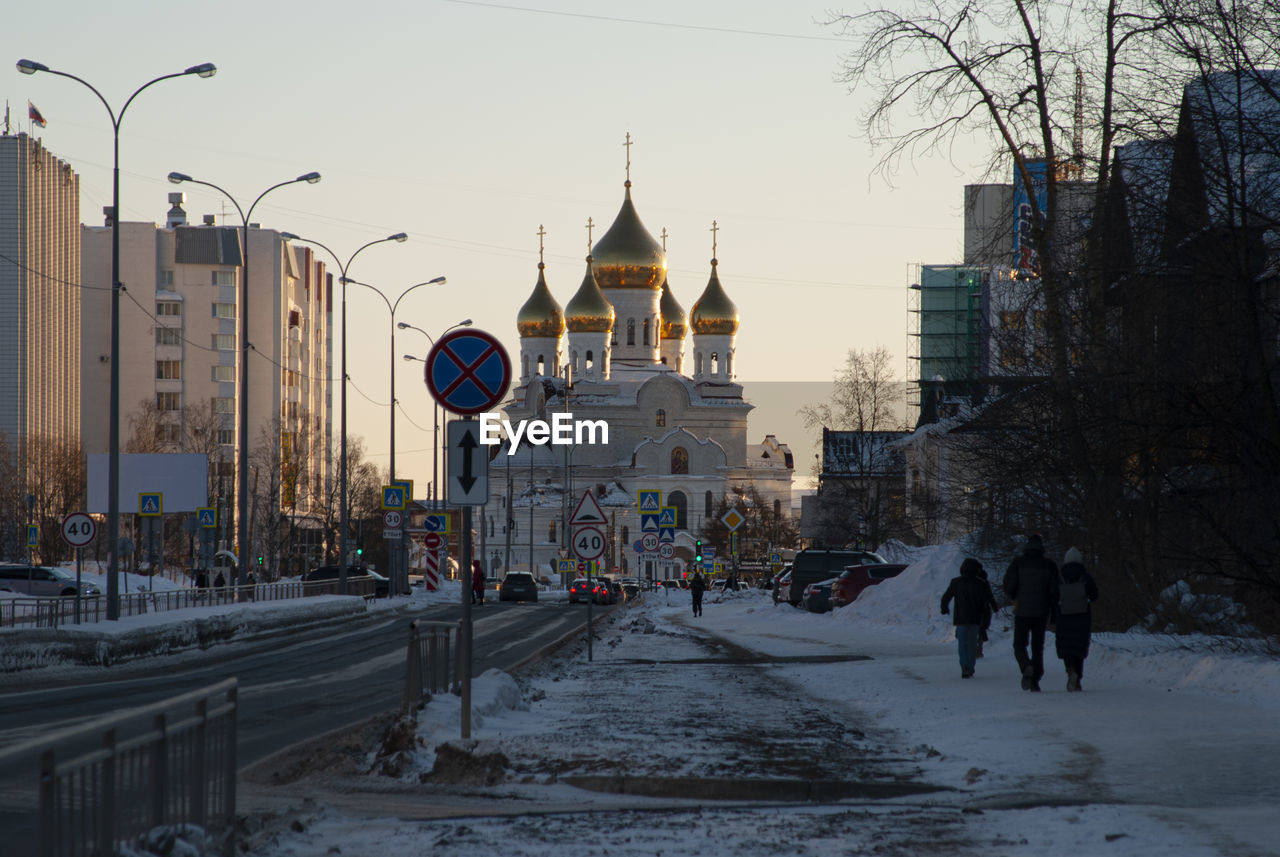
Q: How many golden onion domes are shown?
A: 5